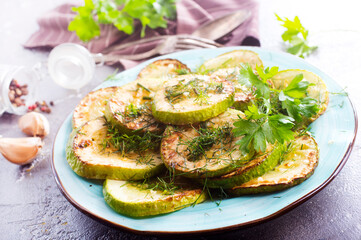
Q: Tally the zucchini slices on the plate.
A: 12